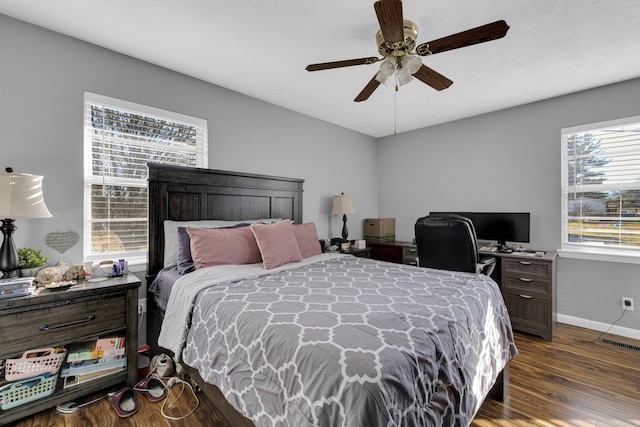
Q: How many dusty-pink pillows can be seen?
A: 3